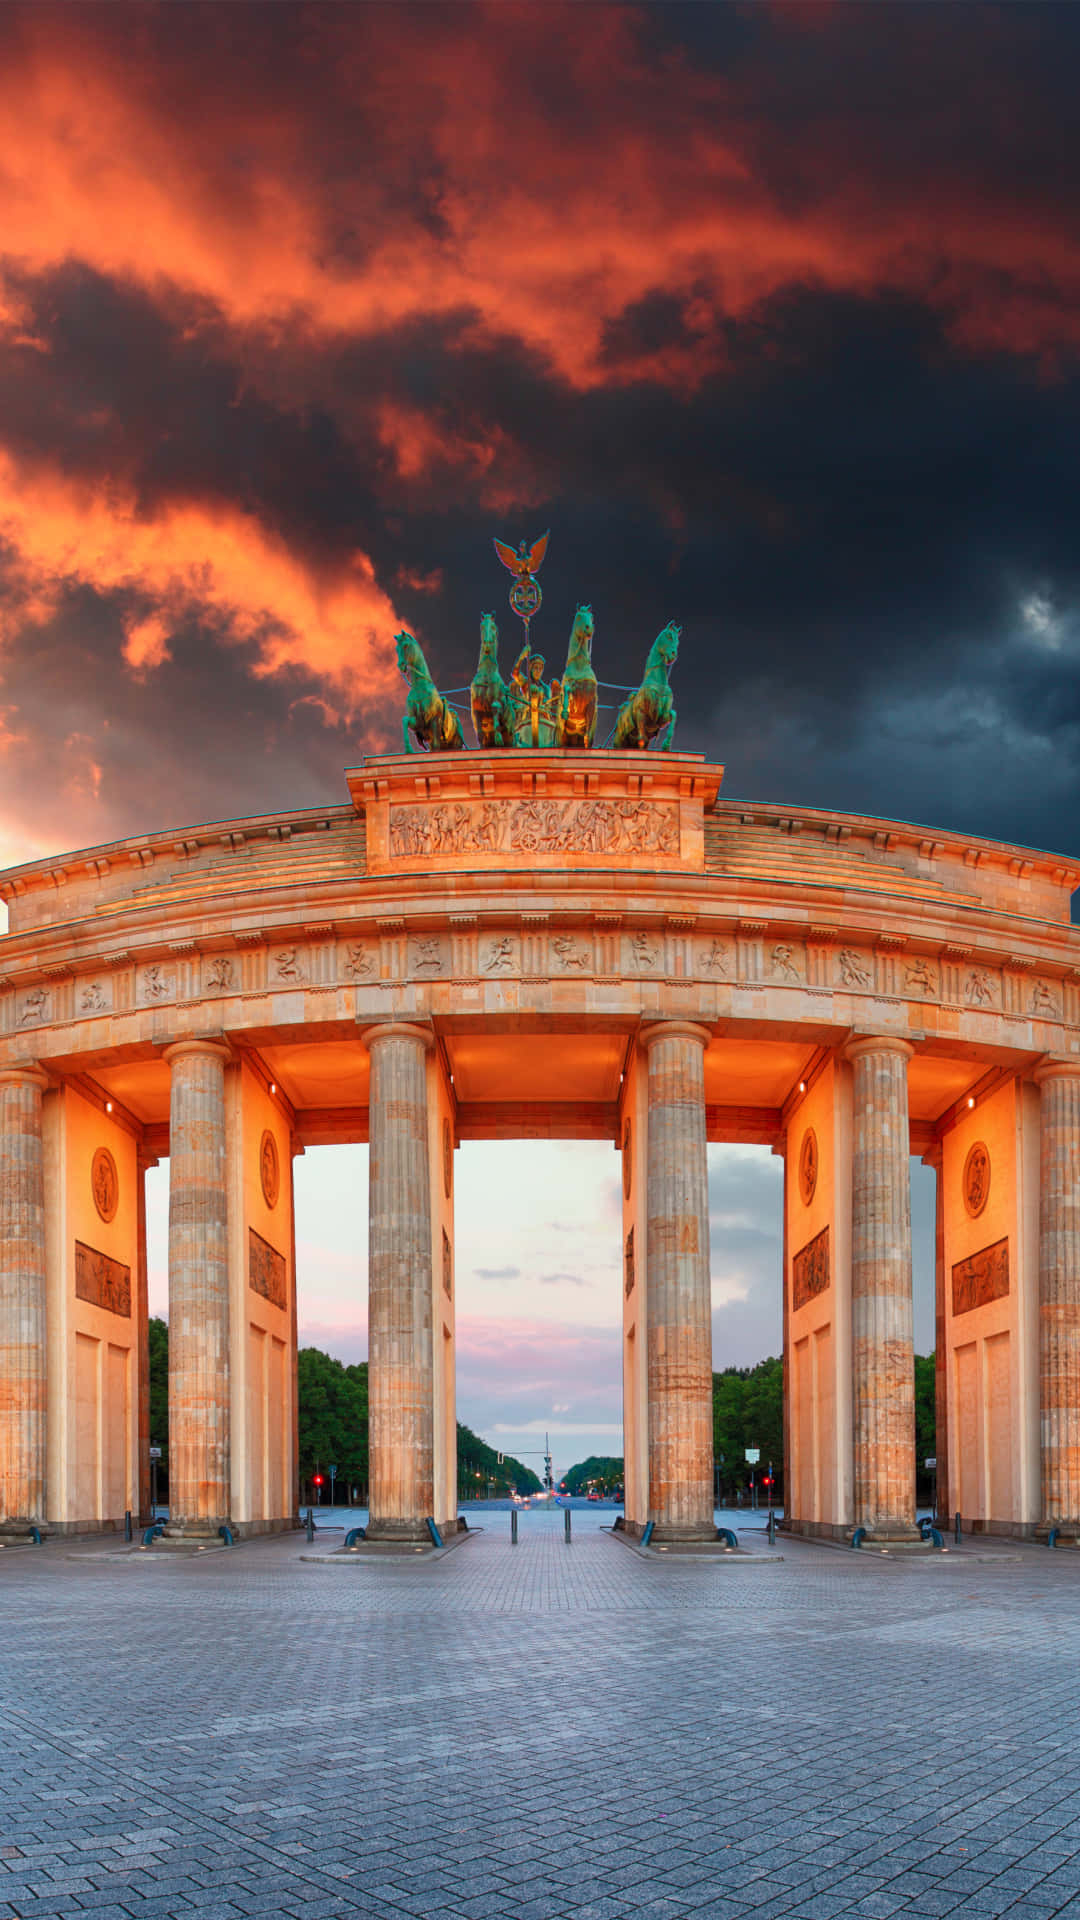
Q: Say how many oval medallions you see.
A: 6